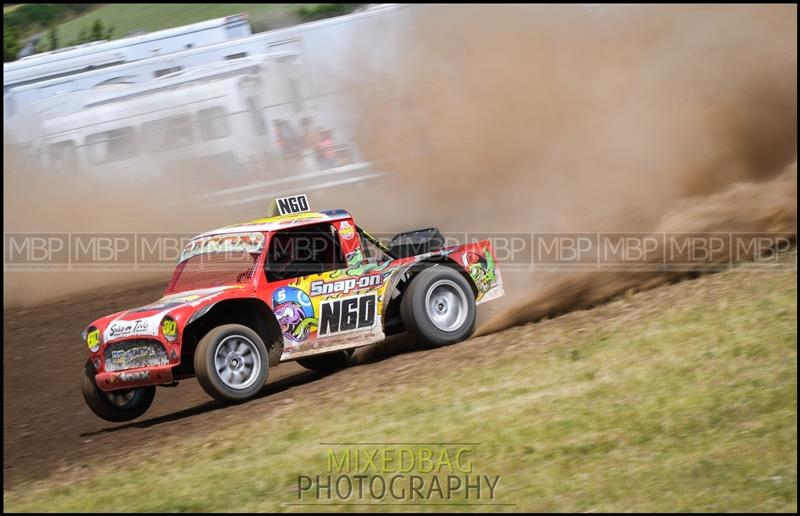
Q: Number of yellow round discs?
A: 2